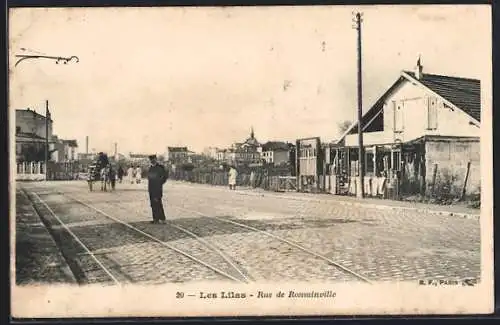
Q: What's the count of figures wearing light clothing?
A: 3